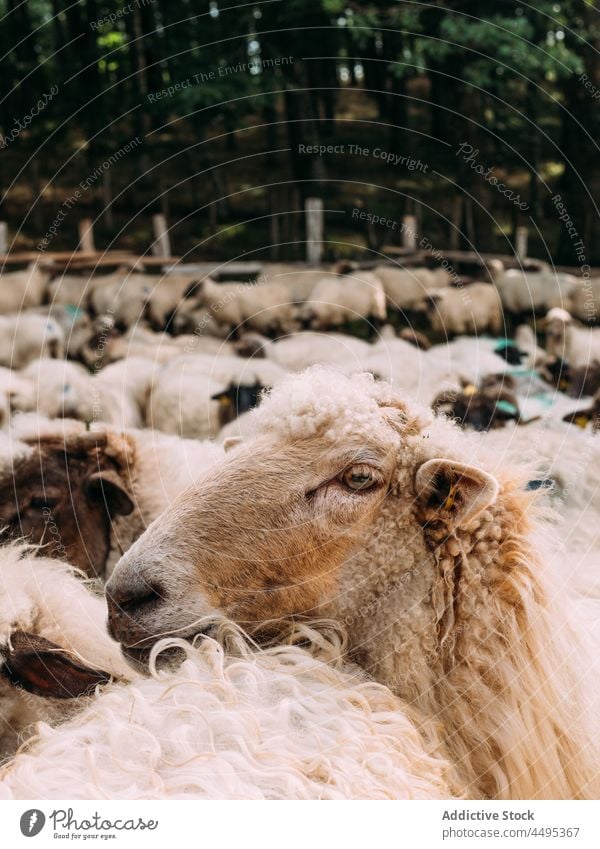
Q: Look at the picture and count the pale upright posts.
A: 6